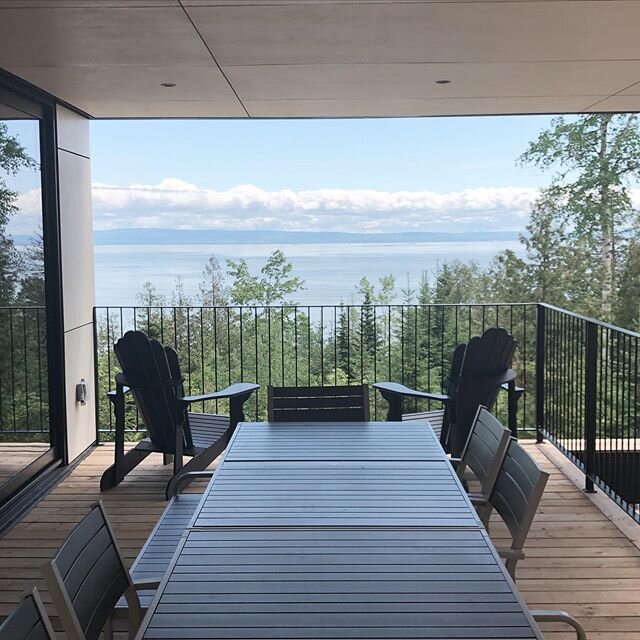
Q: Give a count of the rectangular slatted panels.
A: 3